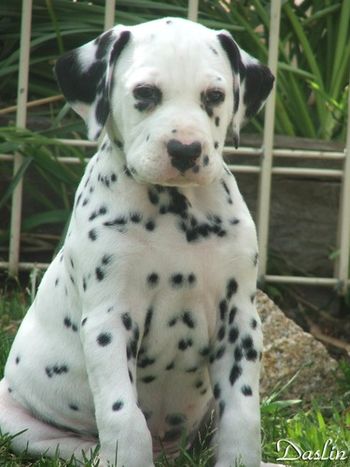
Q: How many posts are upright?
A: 5